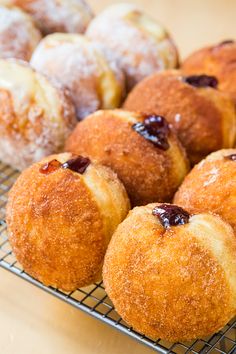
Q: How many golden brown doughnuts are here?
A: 6